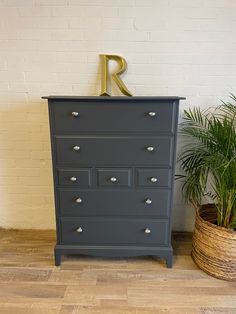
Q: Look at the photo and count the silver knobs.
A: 11